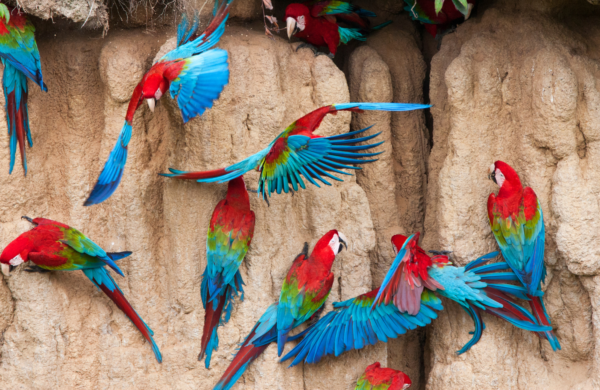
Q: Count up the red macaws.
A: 11